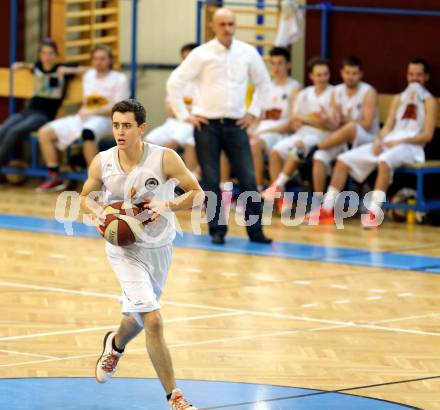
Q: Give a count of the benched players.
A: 6